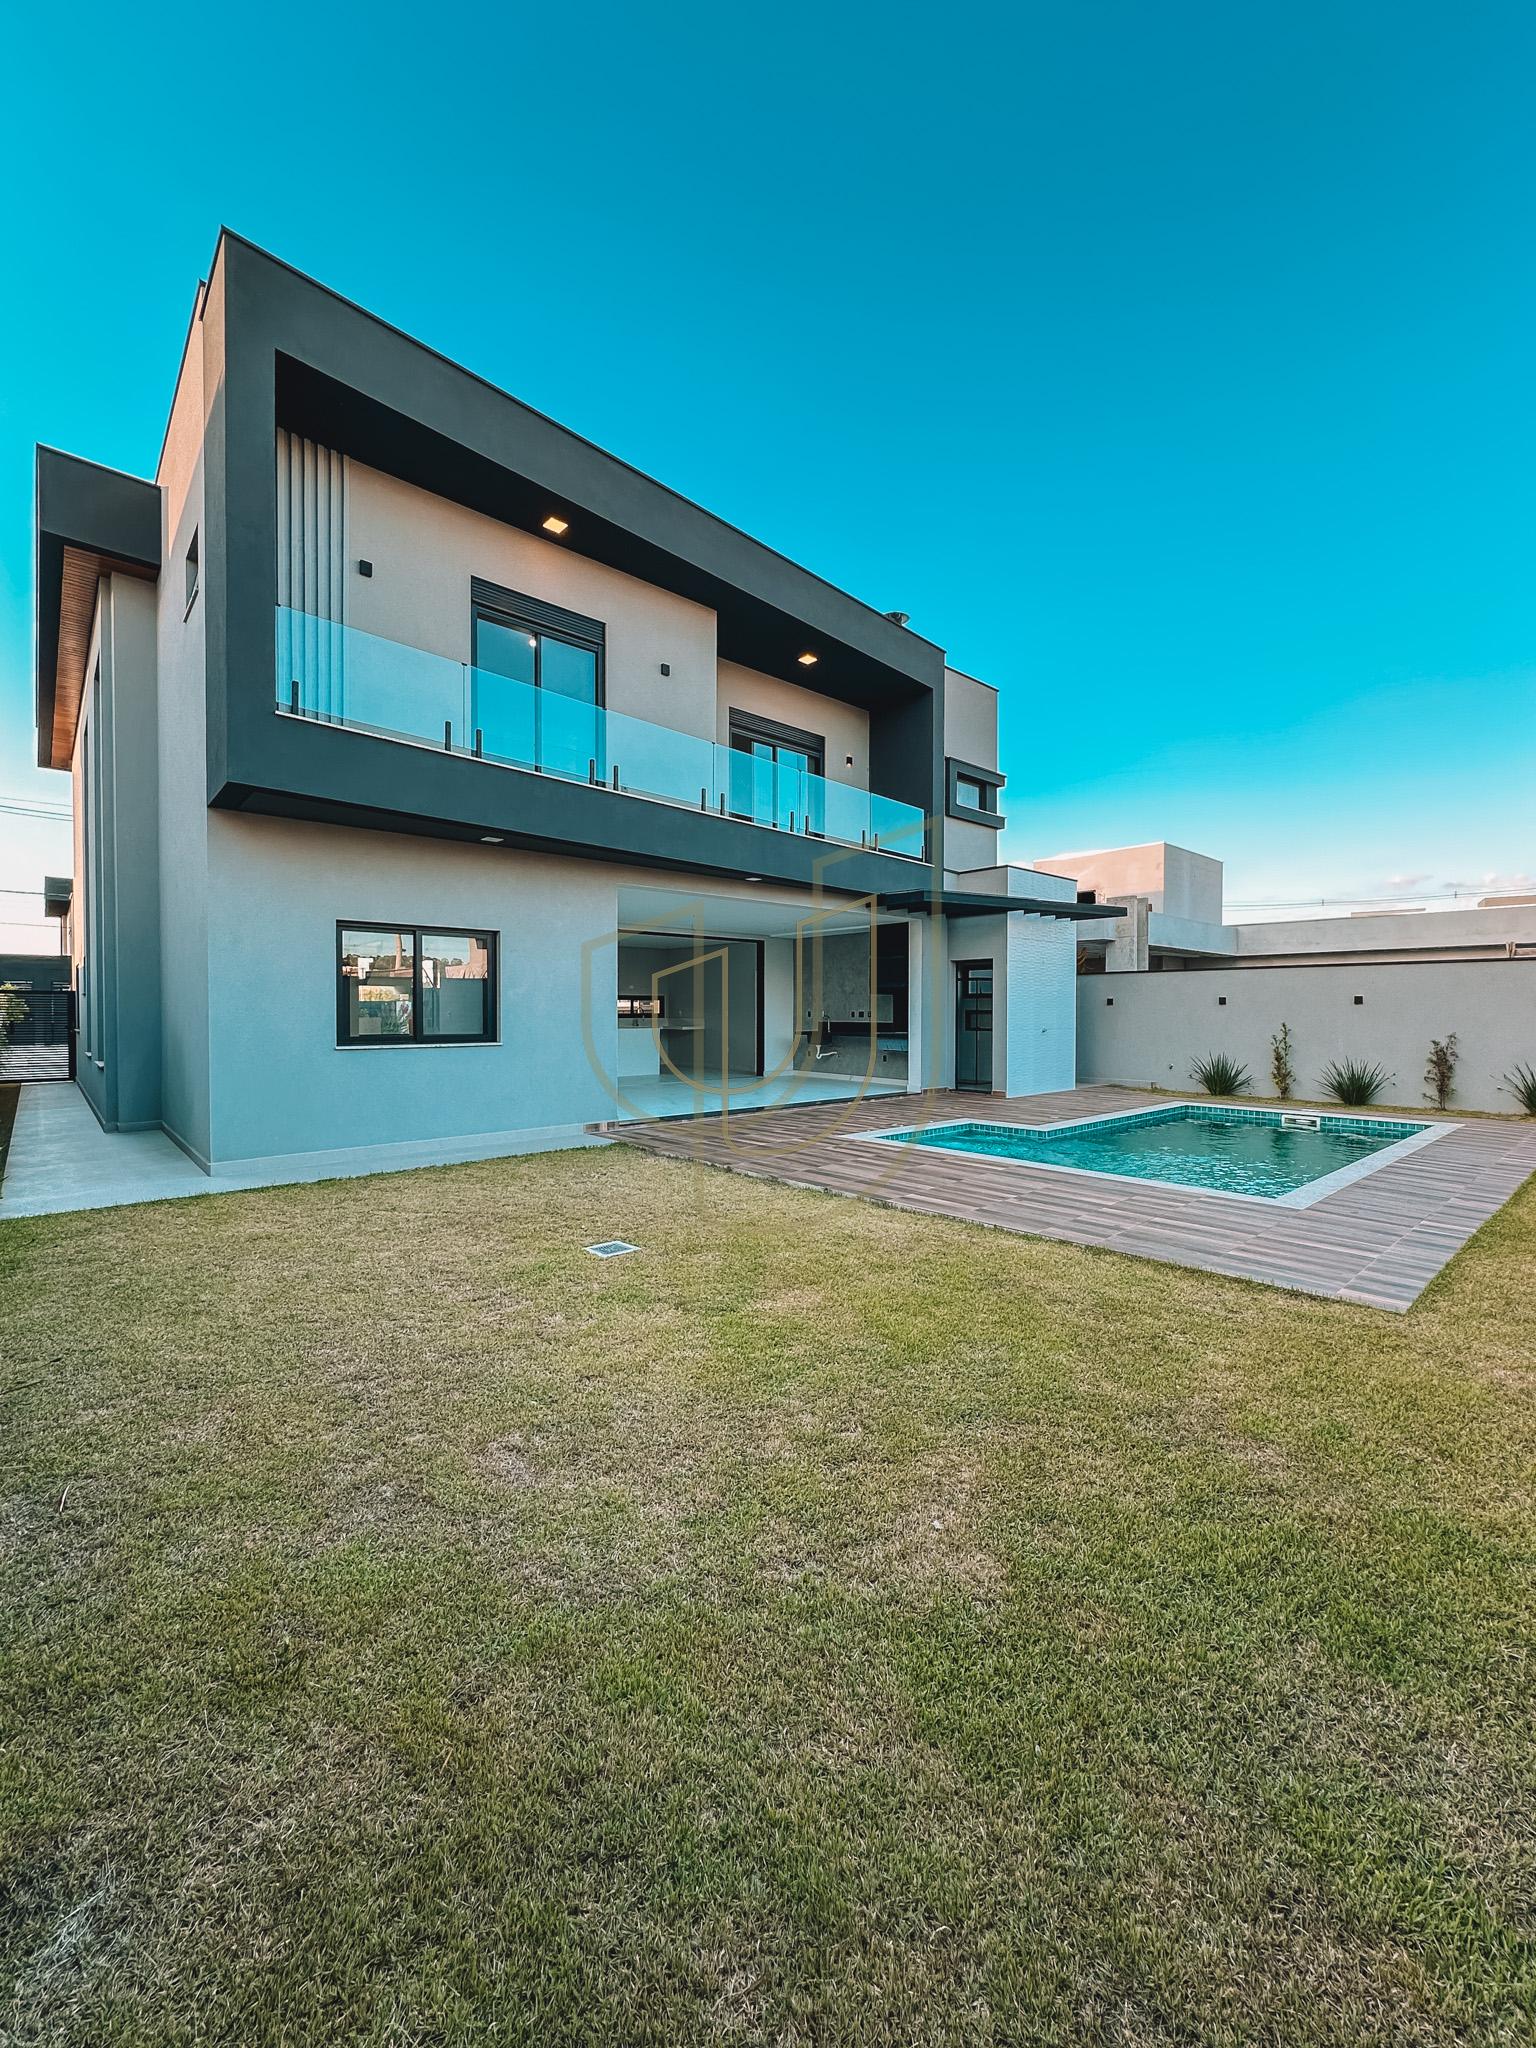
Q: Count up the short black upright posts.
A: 12